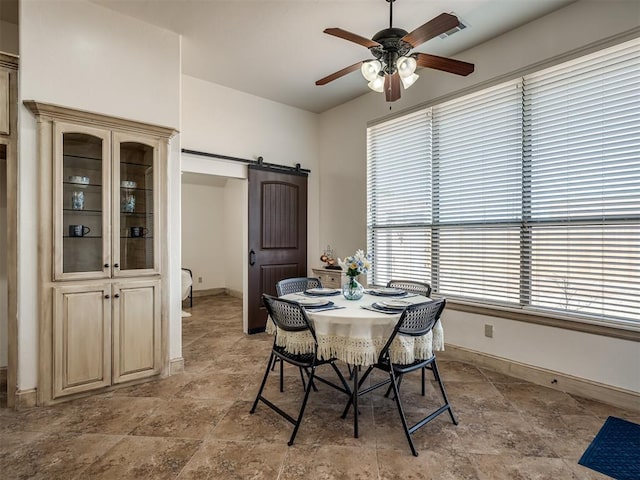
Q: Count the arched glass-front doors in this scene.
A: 2